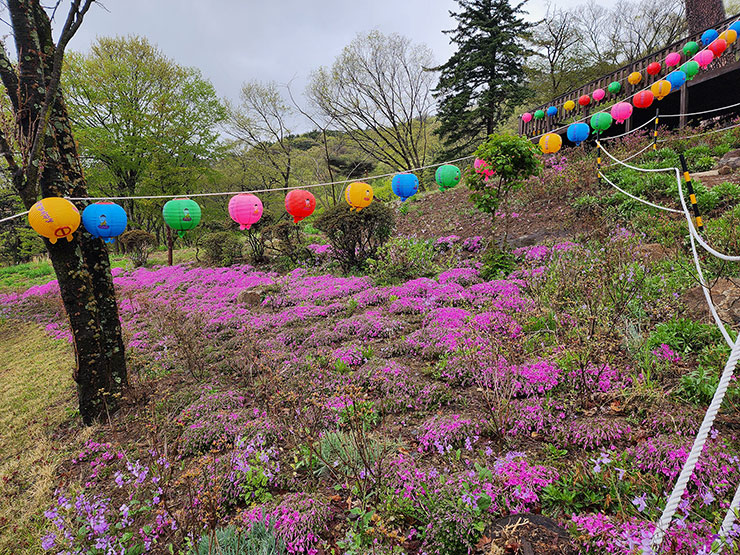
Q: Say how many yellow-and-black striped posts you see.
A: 3